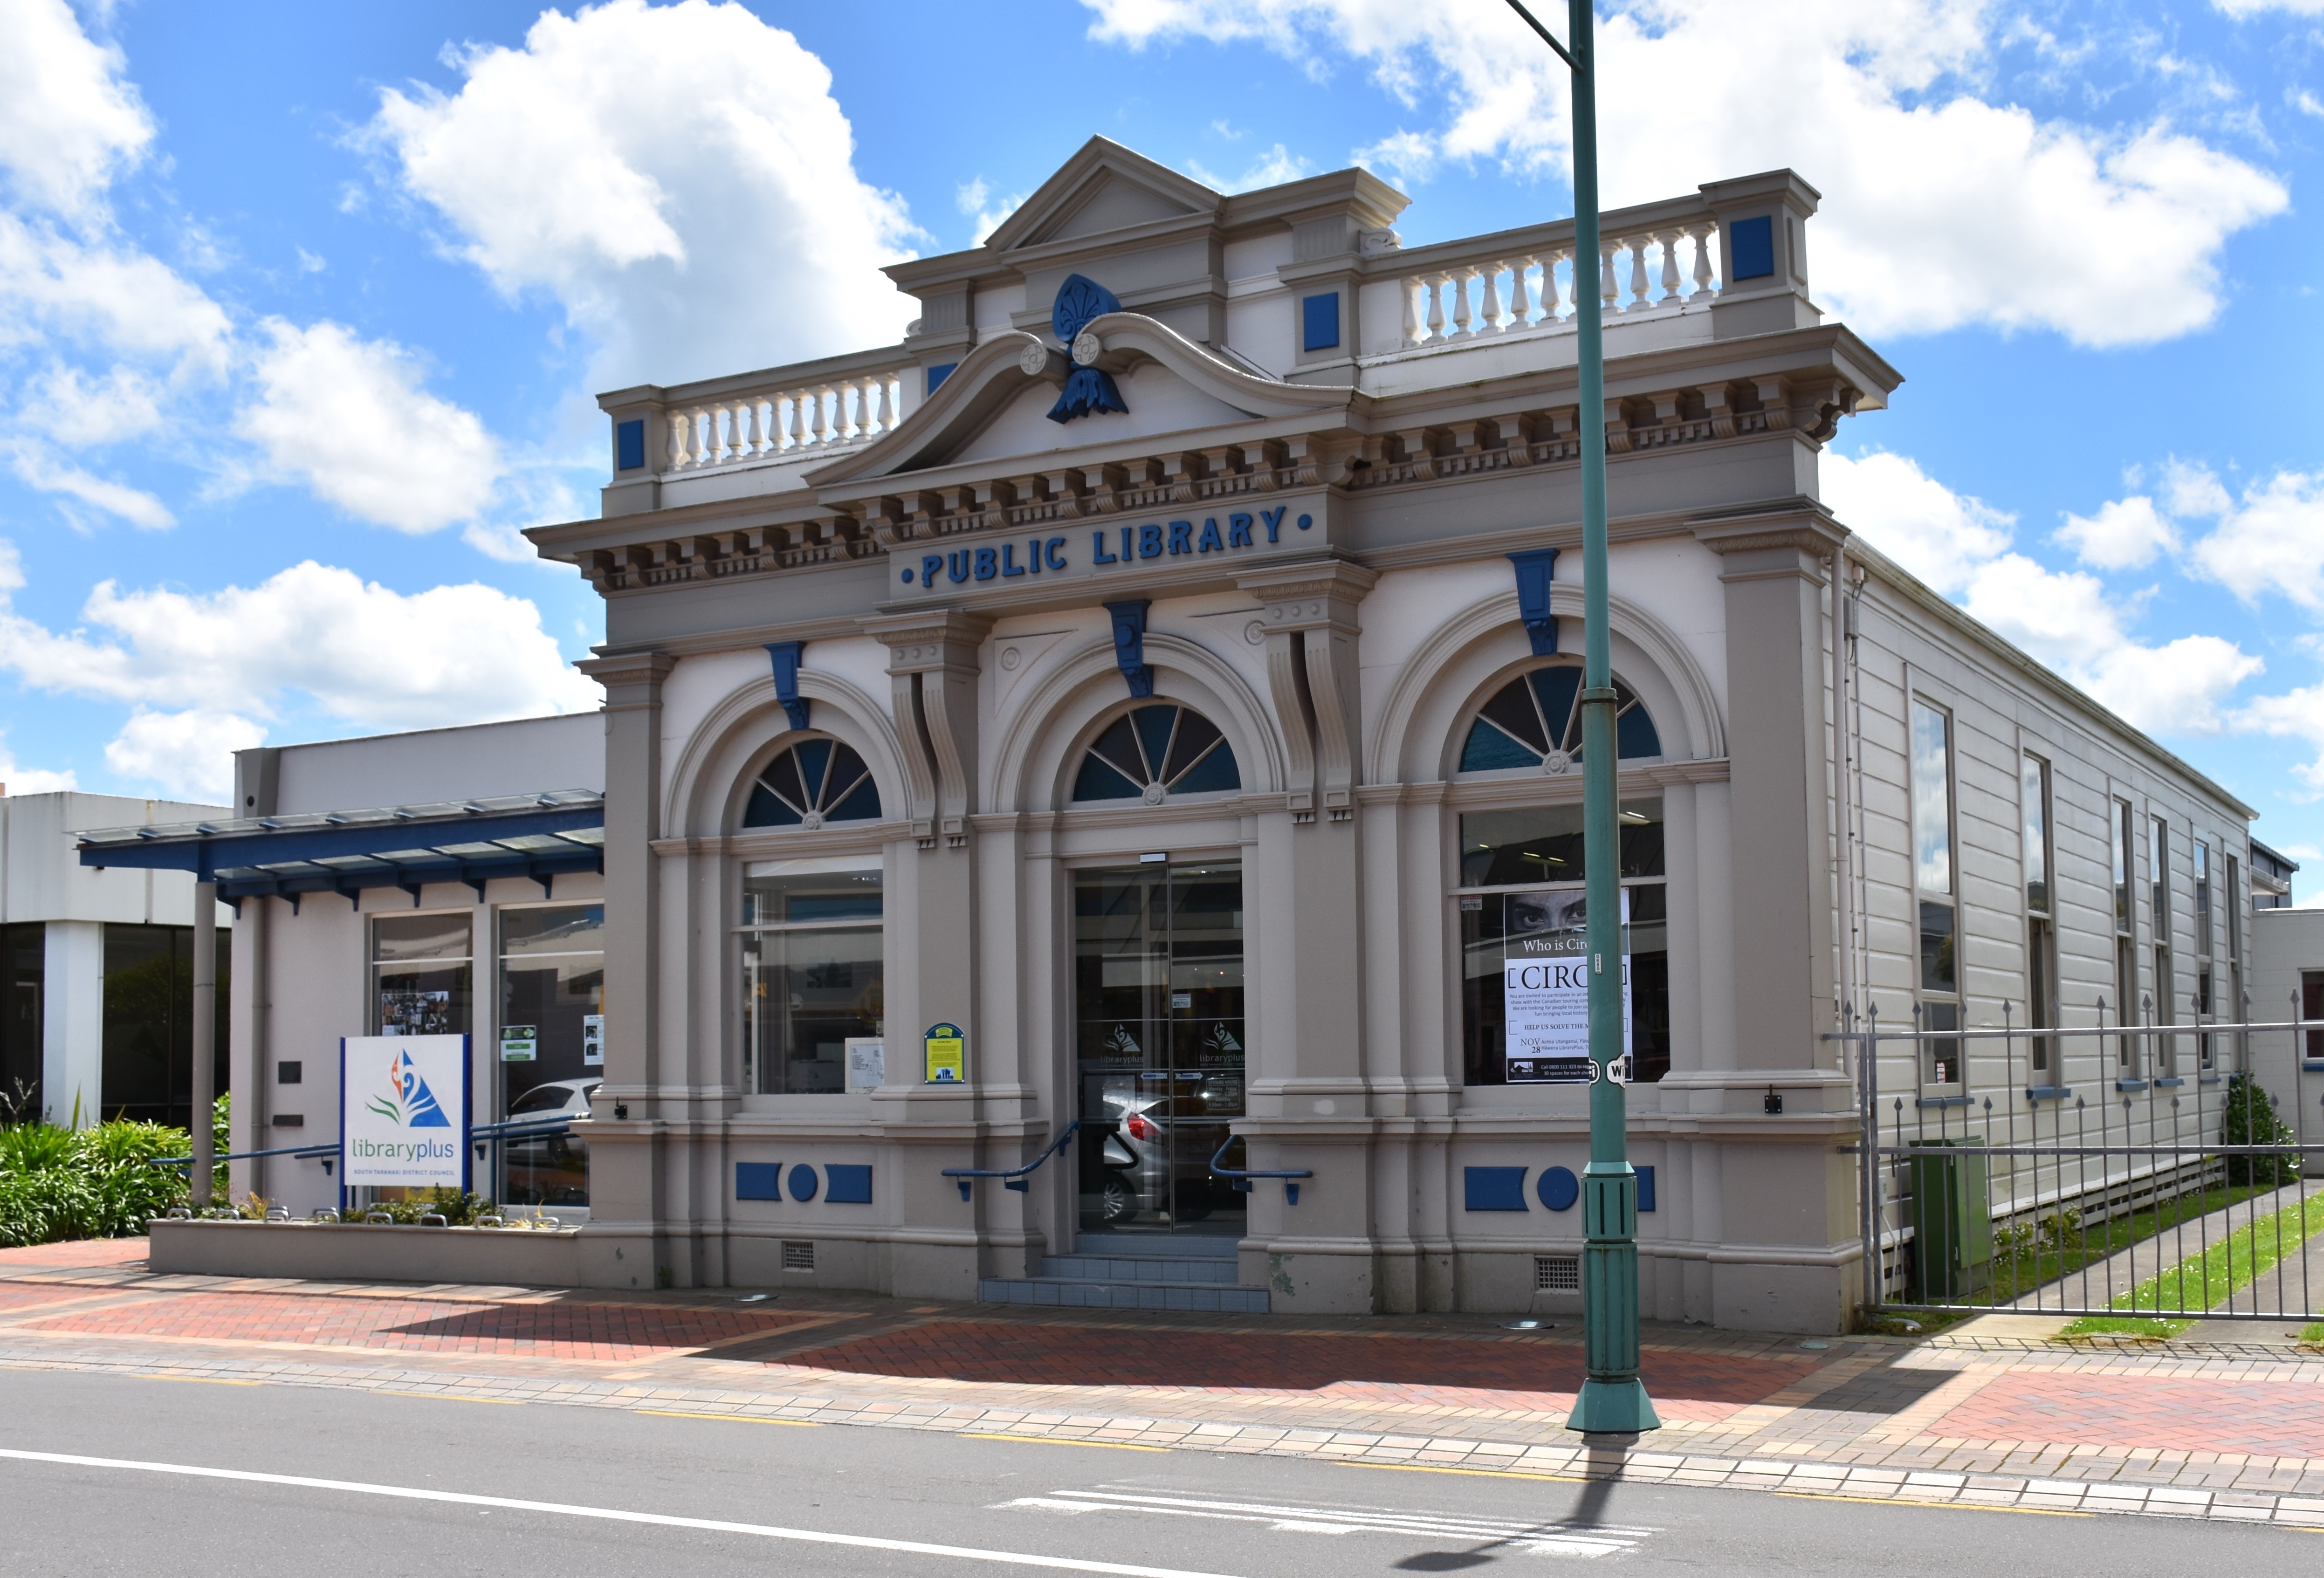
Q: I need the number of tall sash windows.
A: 6